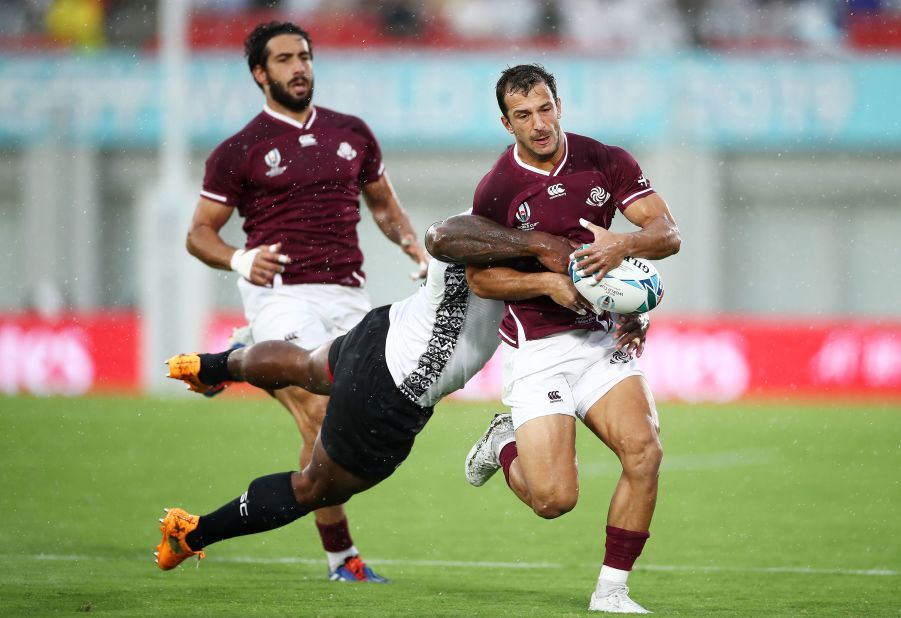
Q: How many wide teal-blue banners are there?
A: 1